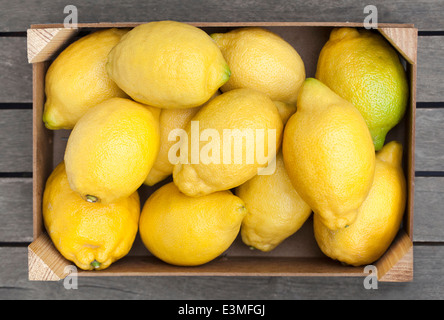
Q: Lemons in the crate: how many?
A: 12